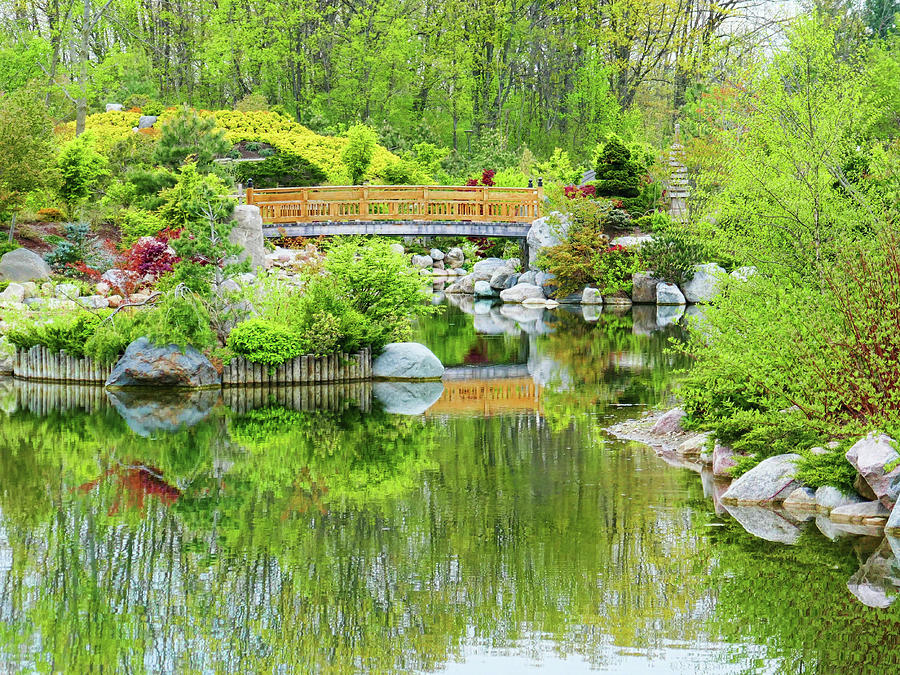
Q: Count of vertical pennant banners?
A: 0